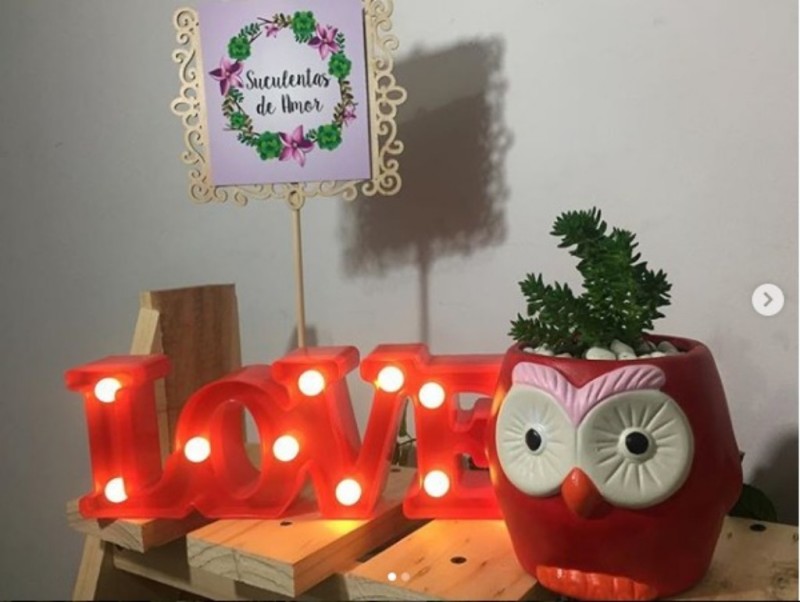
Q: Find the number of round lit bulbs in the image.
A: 9